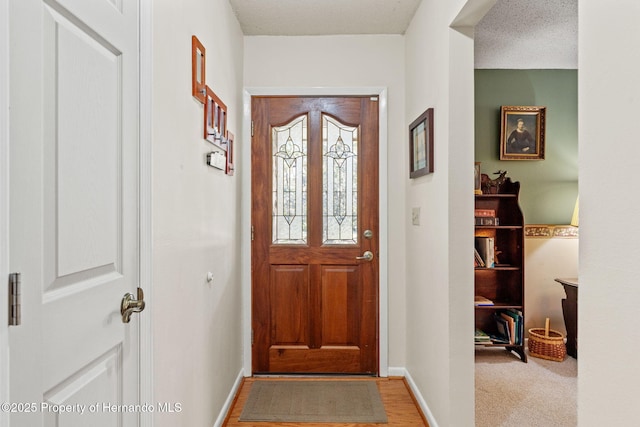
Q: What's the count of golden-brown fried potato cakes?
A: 0